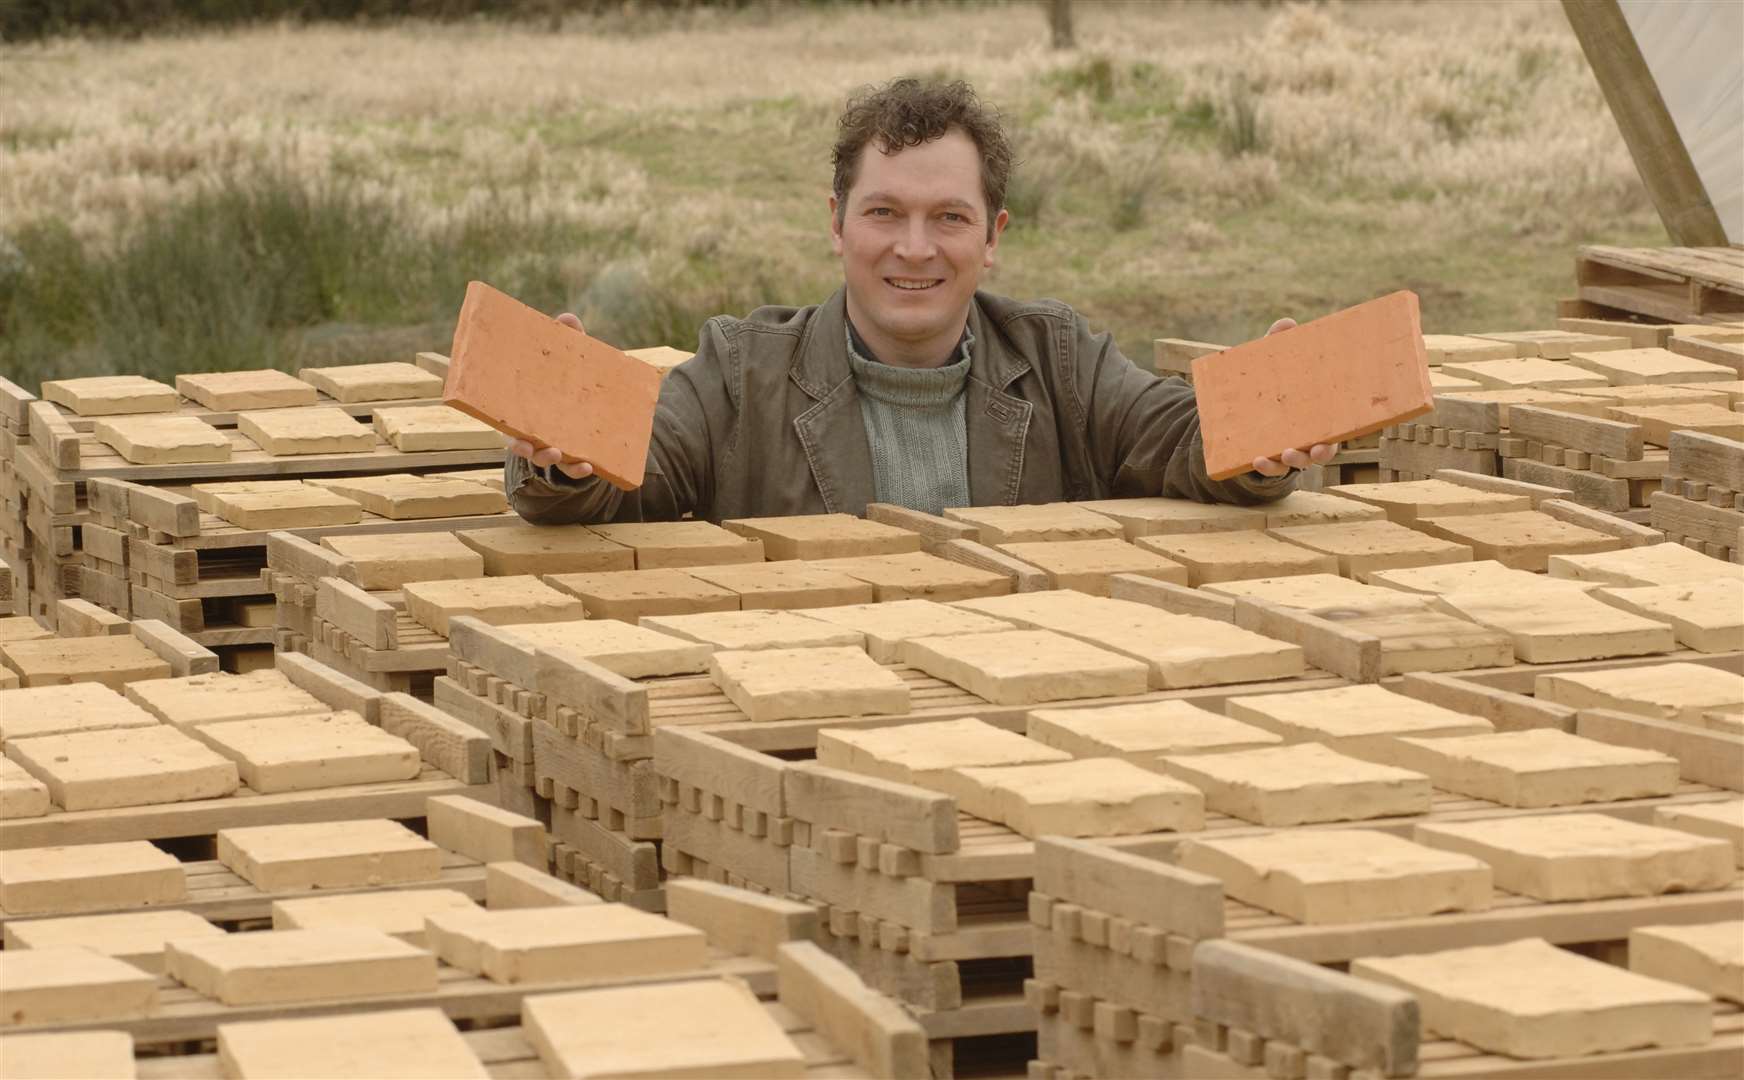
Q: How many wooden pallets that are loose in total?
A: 1